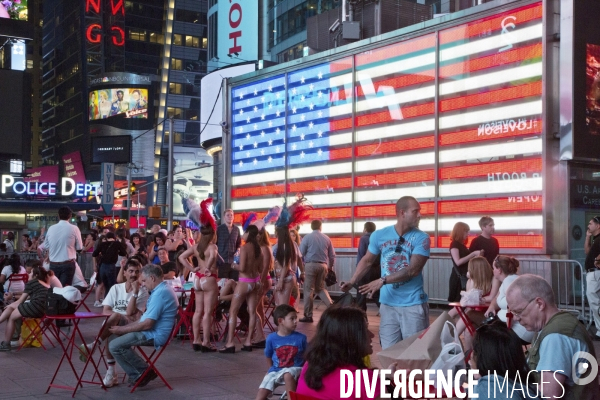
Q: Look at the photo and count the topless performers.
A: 4